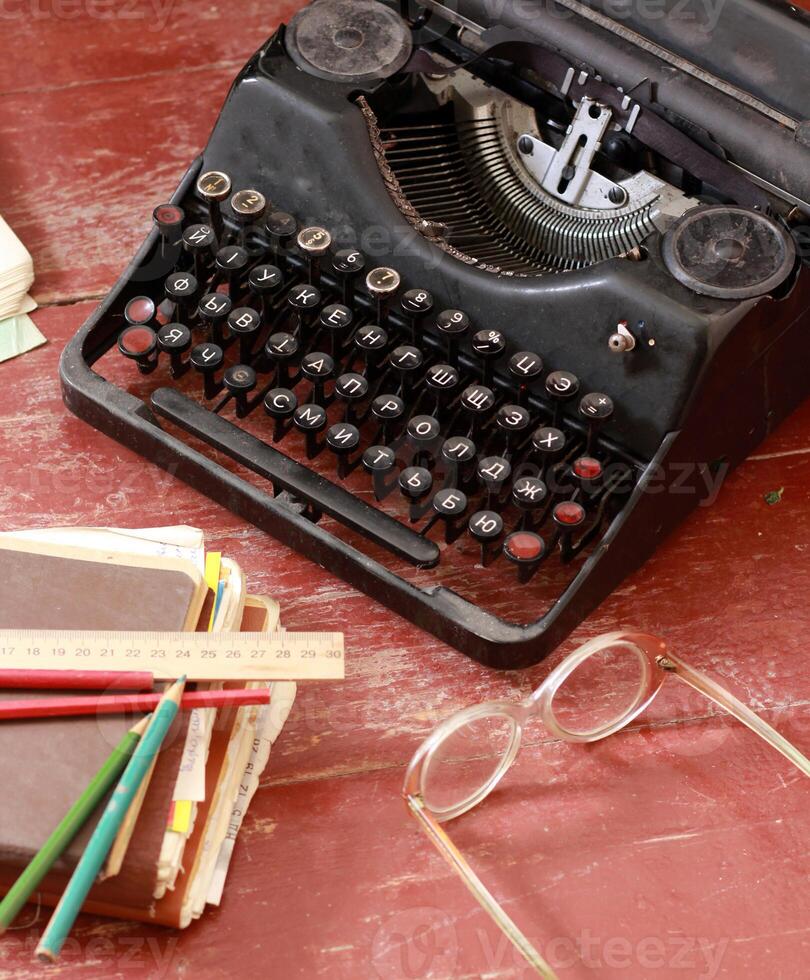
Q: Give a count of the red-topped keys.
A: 6